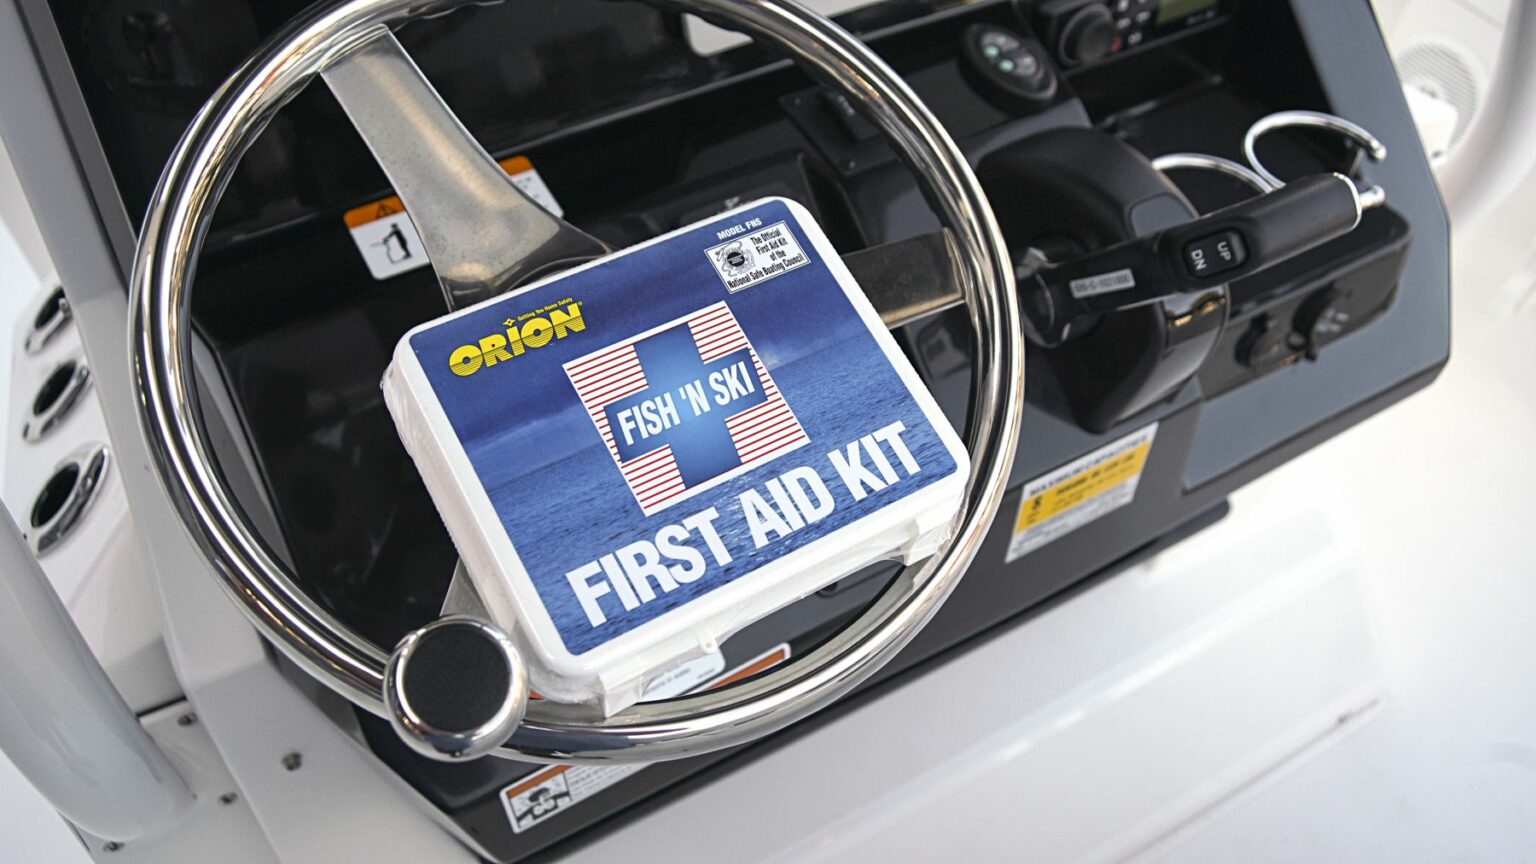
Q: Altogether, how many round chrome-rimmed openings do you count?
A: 3